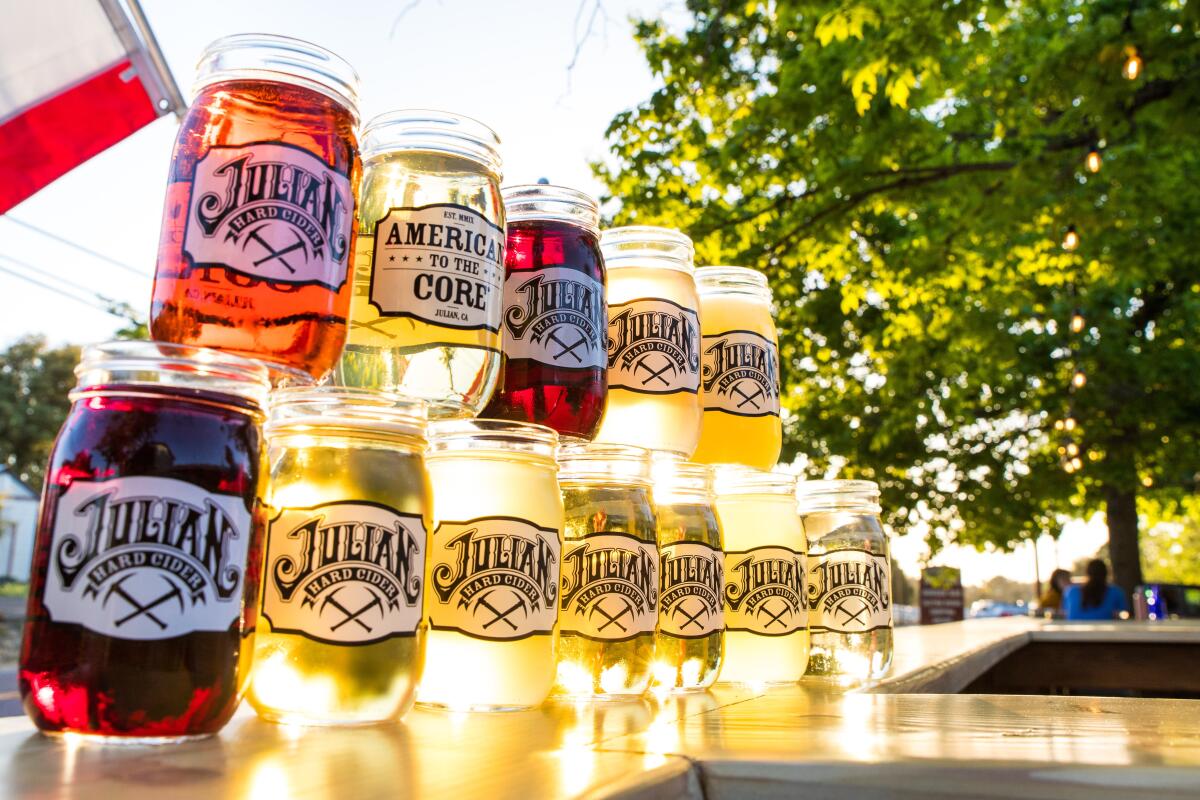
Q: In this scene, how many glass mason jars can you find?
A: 12